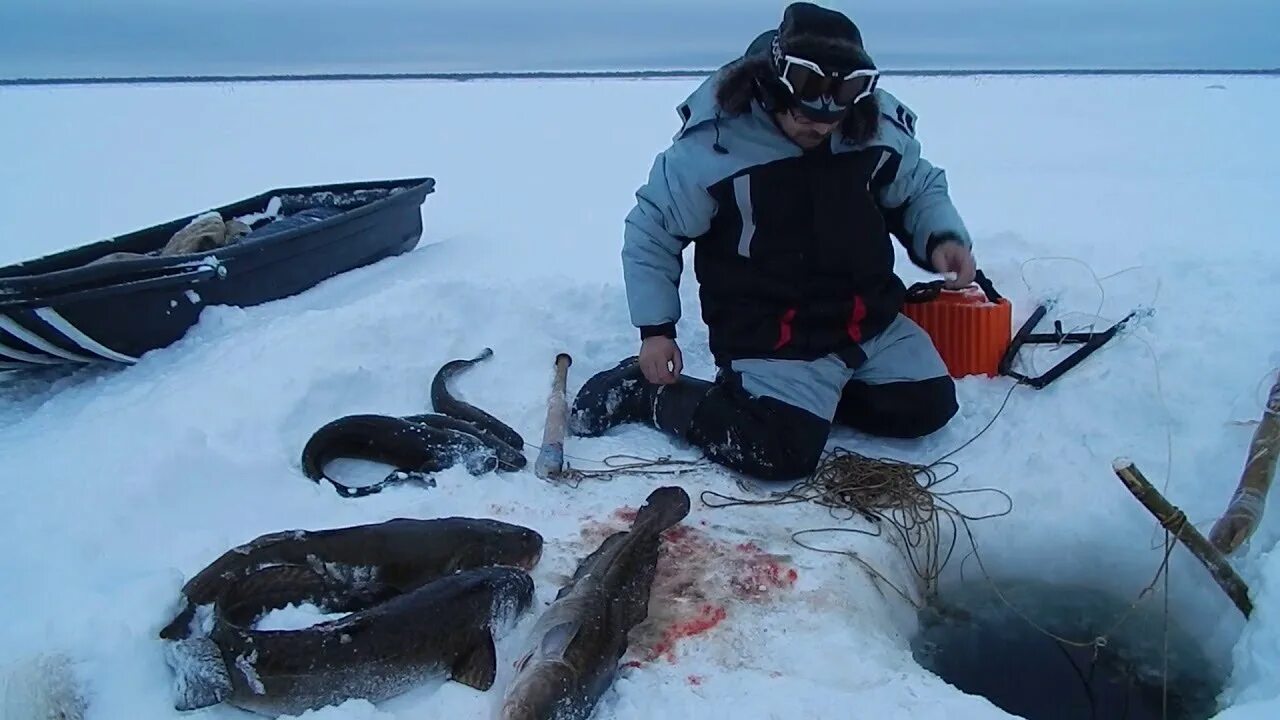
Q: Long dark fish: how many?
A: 6